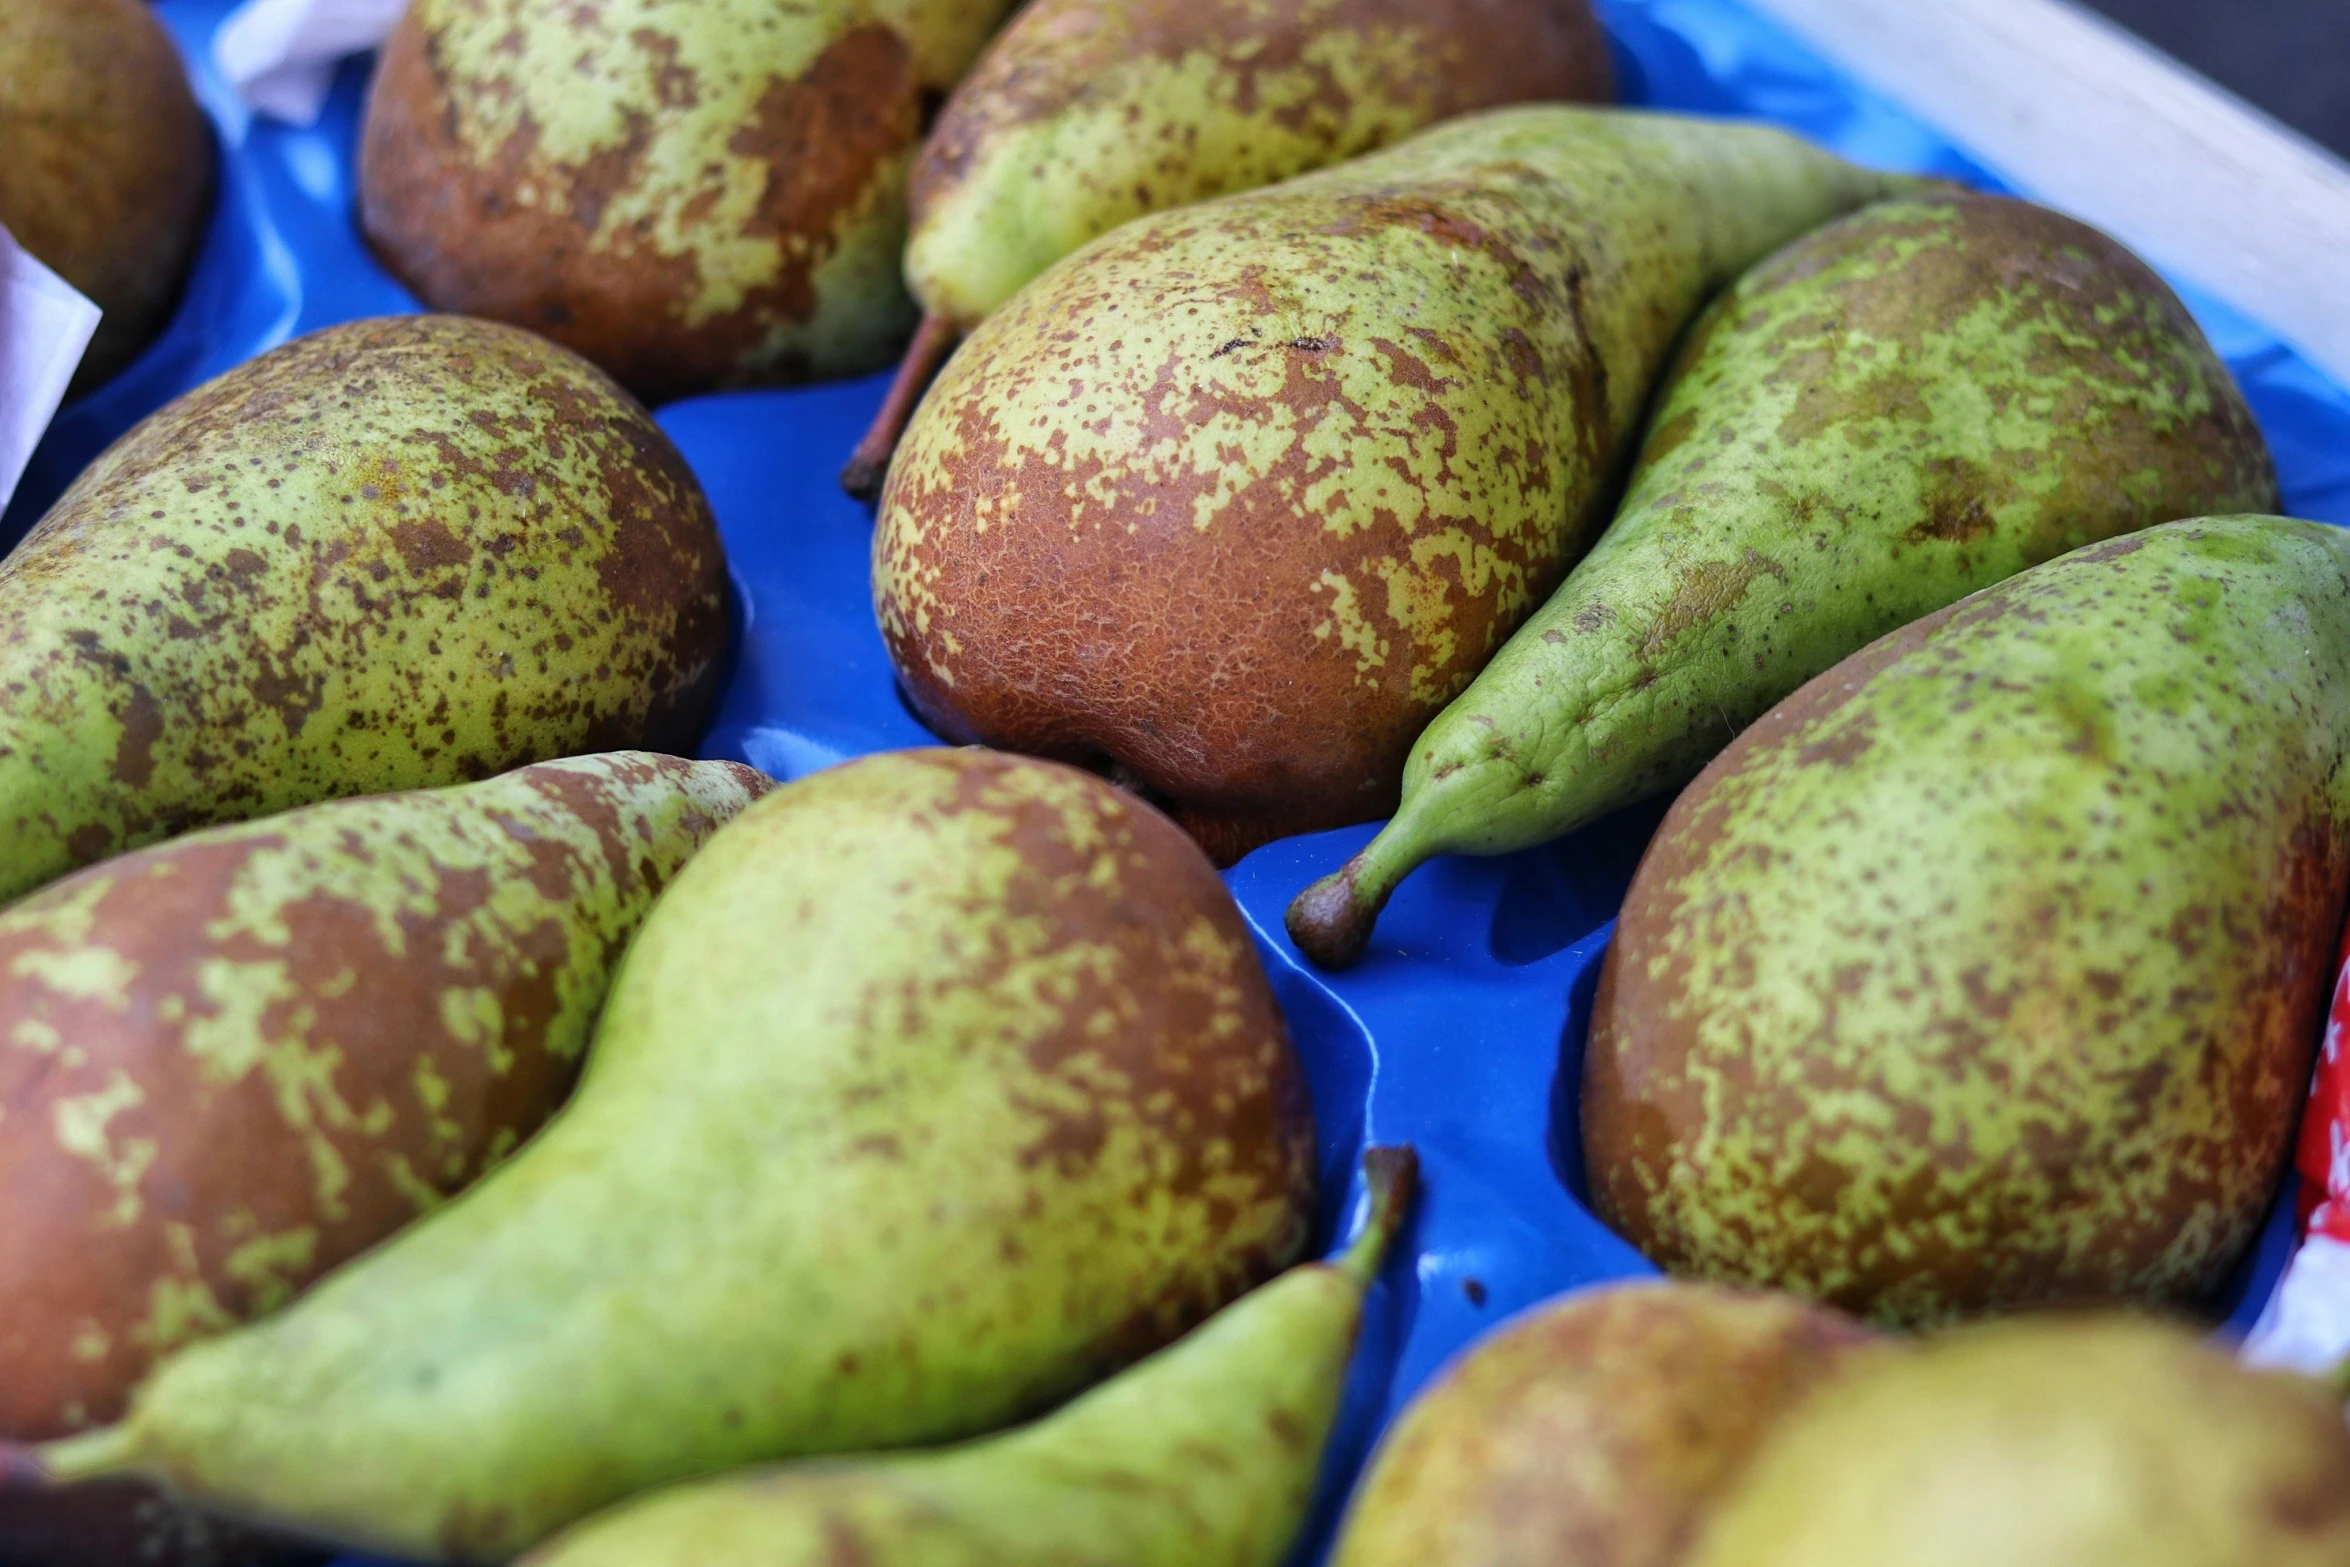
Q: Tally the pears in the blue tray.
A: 12